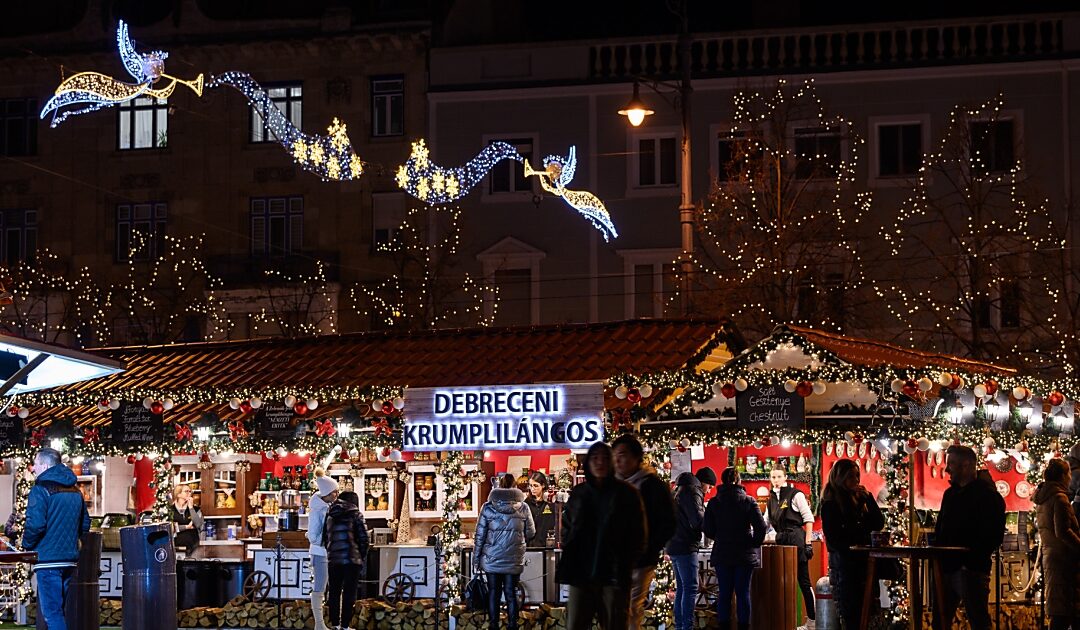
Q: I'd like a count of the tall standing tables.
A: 1